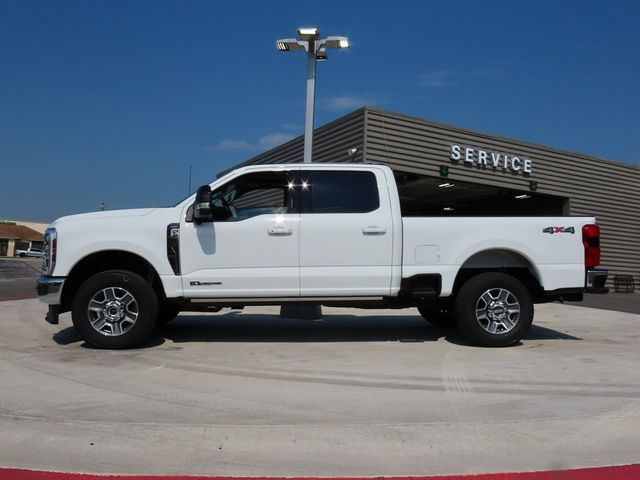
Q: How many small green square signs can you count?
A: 2